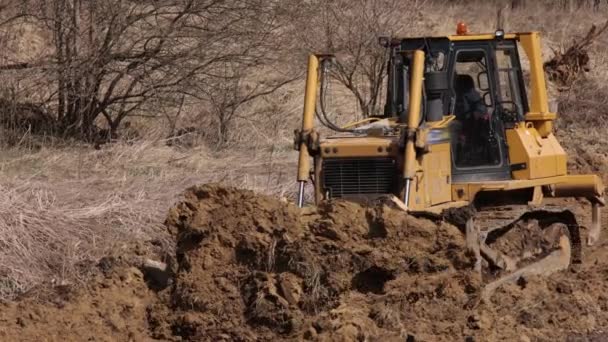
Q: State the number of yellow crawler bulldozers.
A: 1